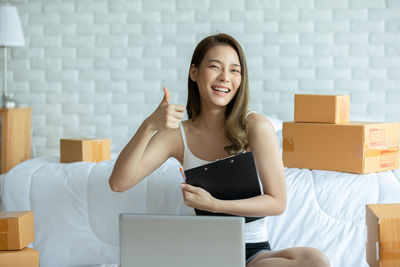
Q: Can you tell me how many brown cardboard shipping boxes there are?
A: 6